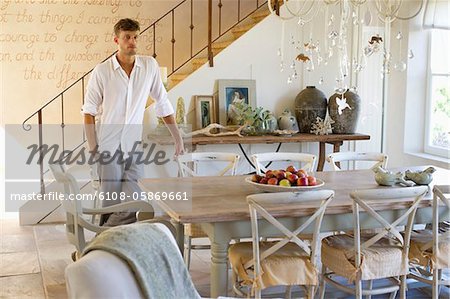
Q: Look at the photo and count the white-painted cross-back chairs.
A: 6